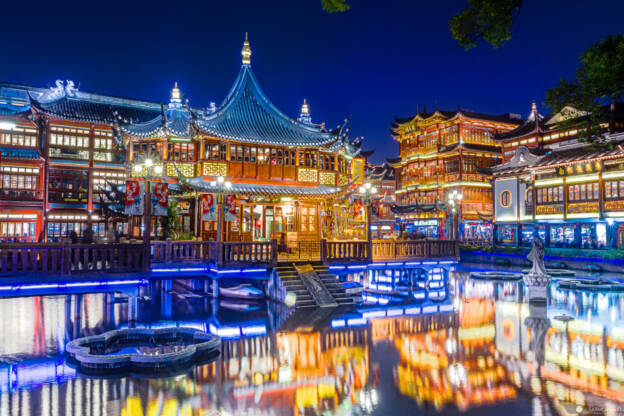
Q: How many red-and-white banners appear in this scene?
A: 4